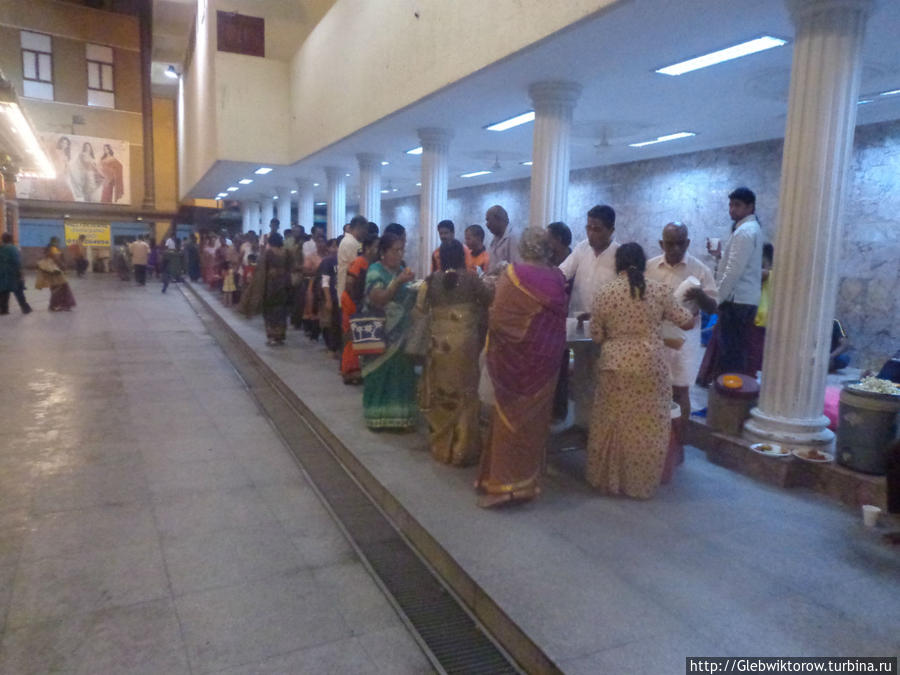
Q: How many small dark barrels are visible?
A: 2